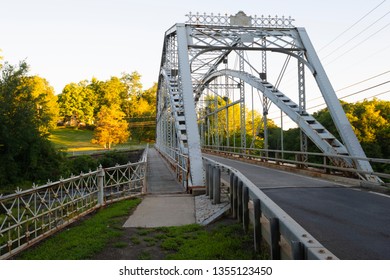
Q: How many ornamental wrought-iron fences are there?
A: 1